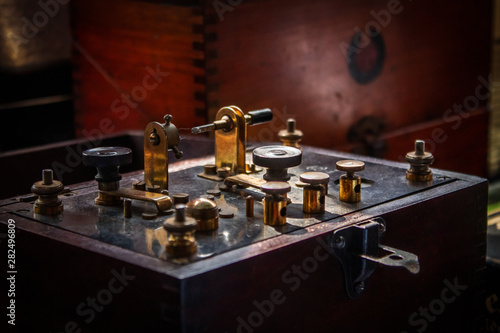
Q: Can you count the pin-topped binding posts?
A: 4